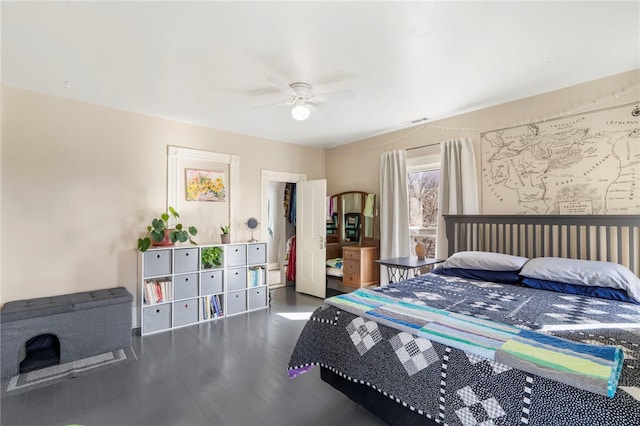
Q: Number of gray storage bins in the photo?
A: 11